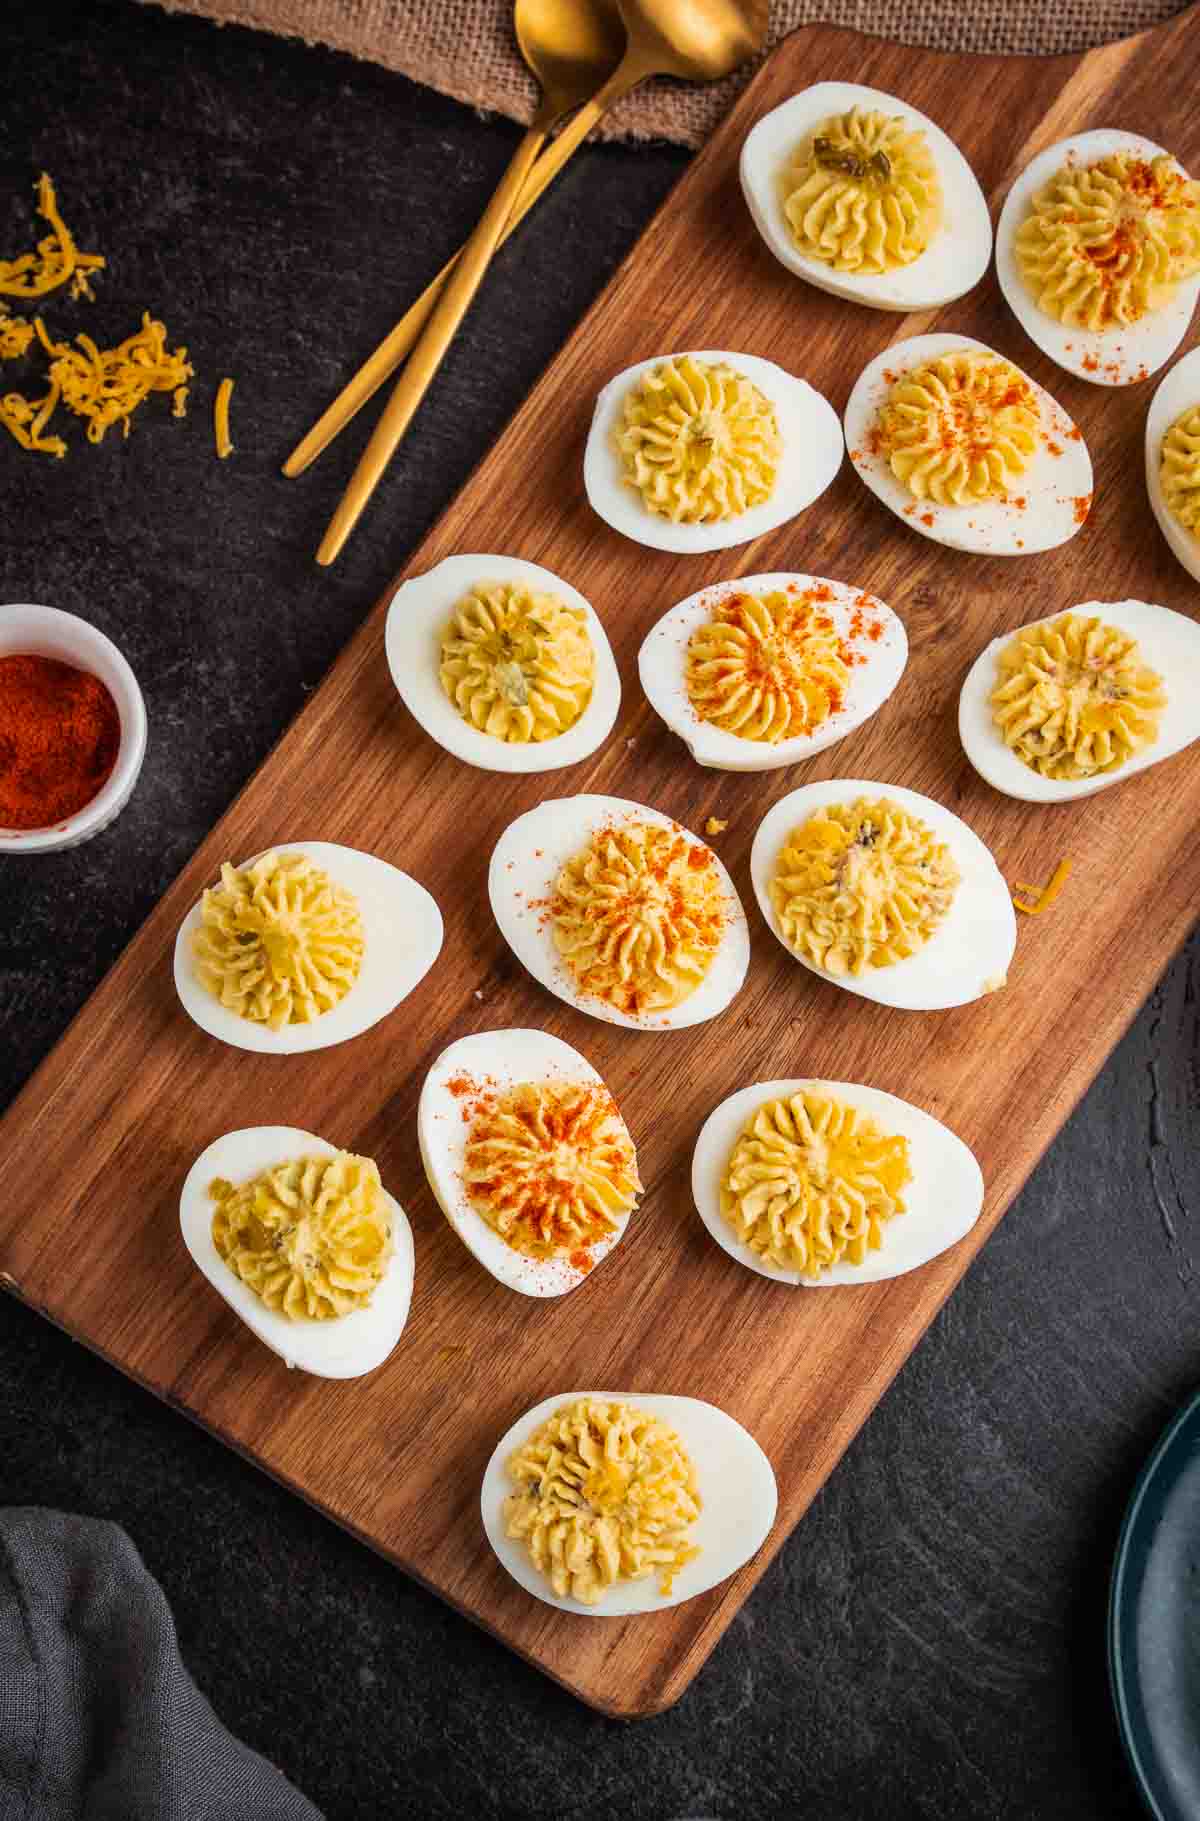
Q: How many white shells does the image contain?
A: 15